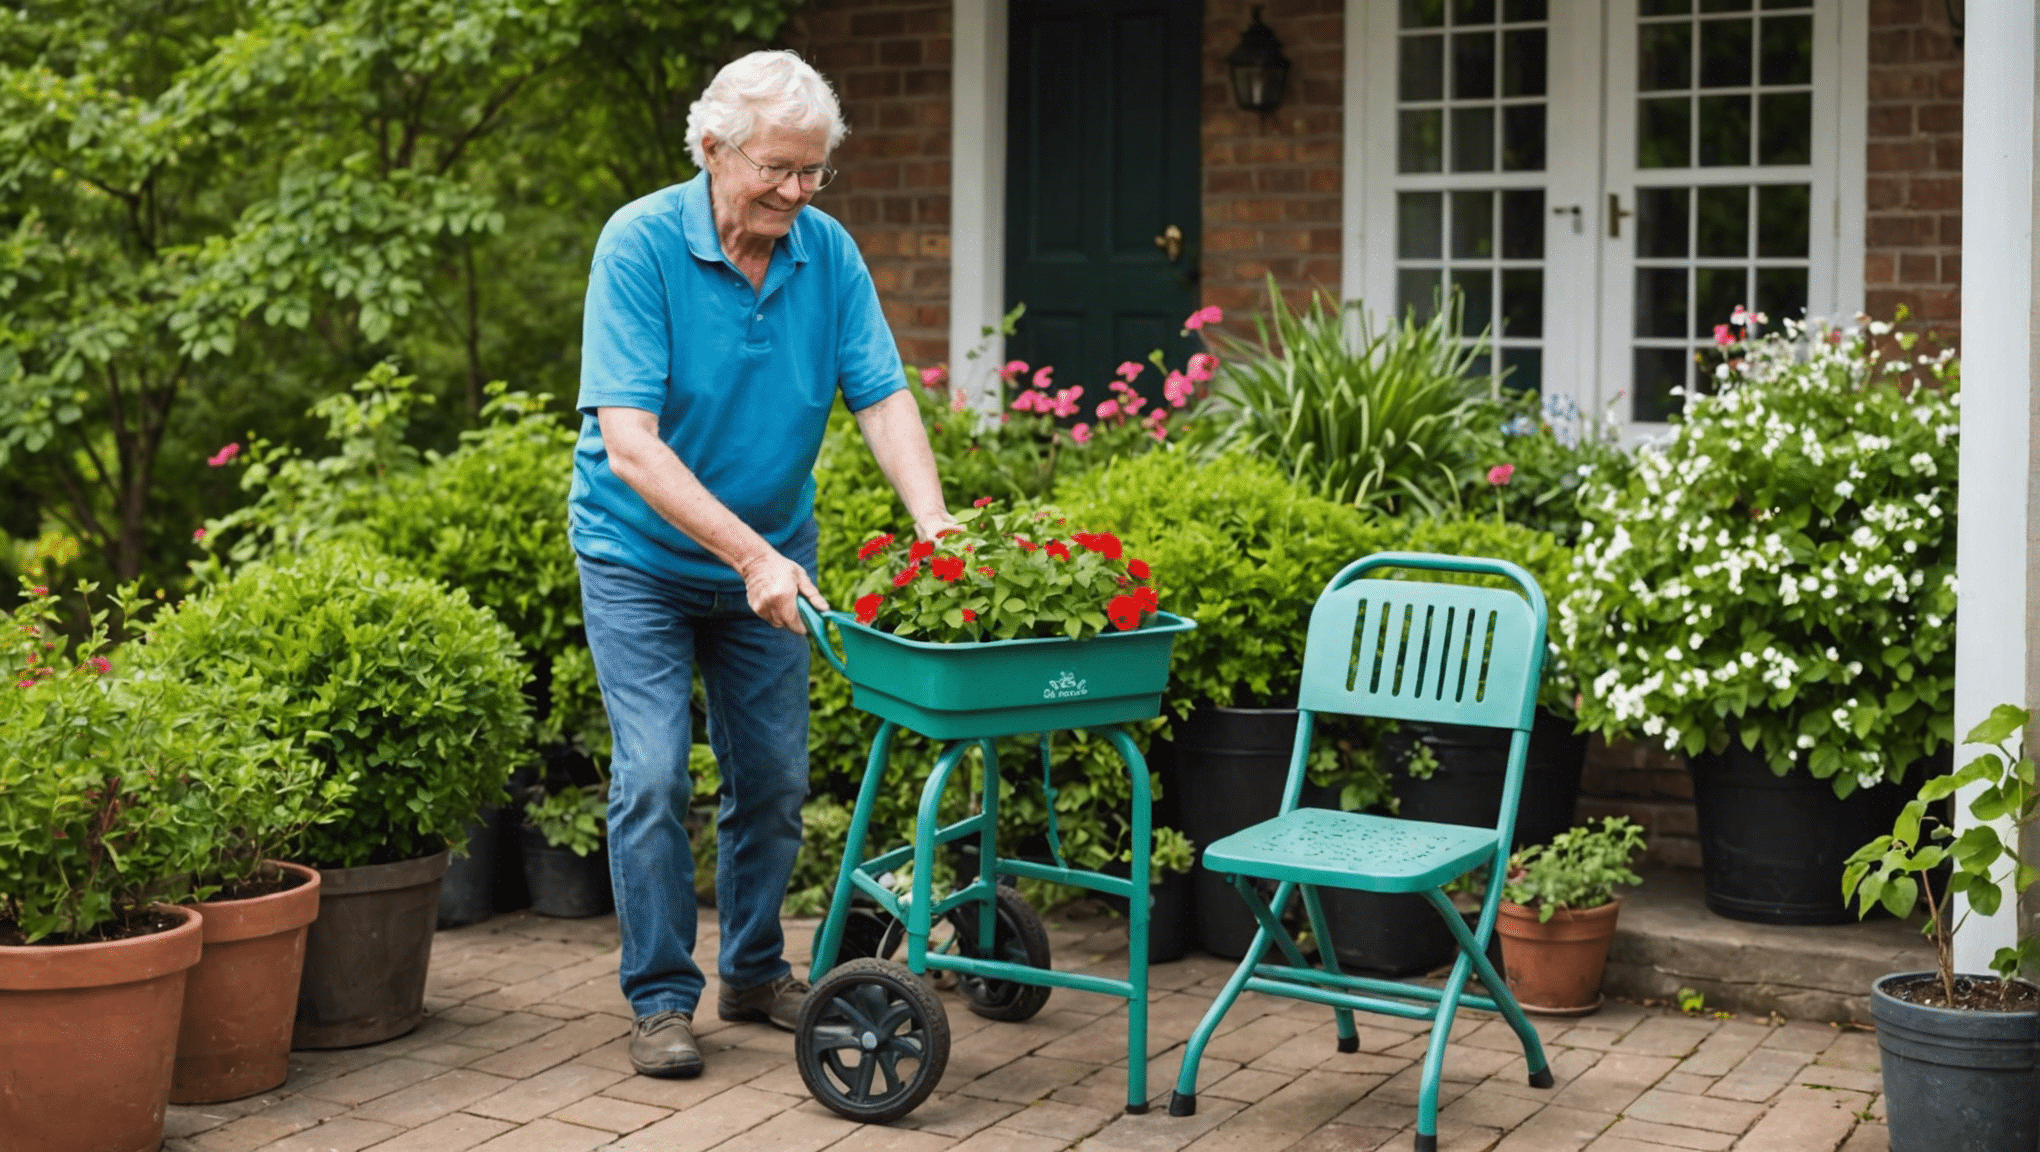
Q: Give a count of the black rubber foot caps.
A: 5